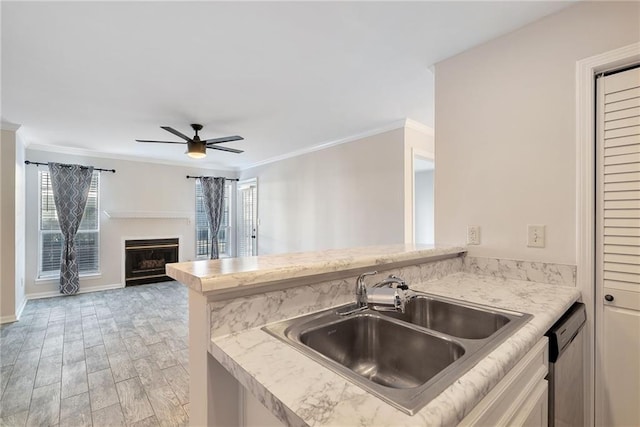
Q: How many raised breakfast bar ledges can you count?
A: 1